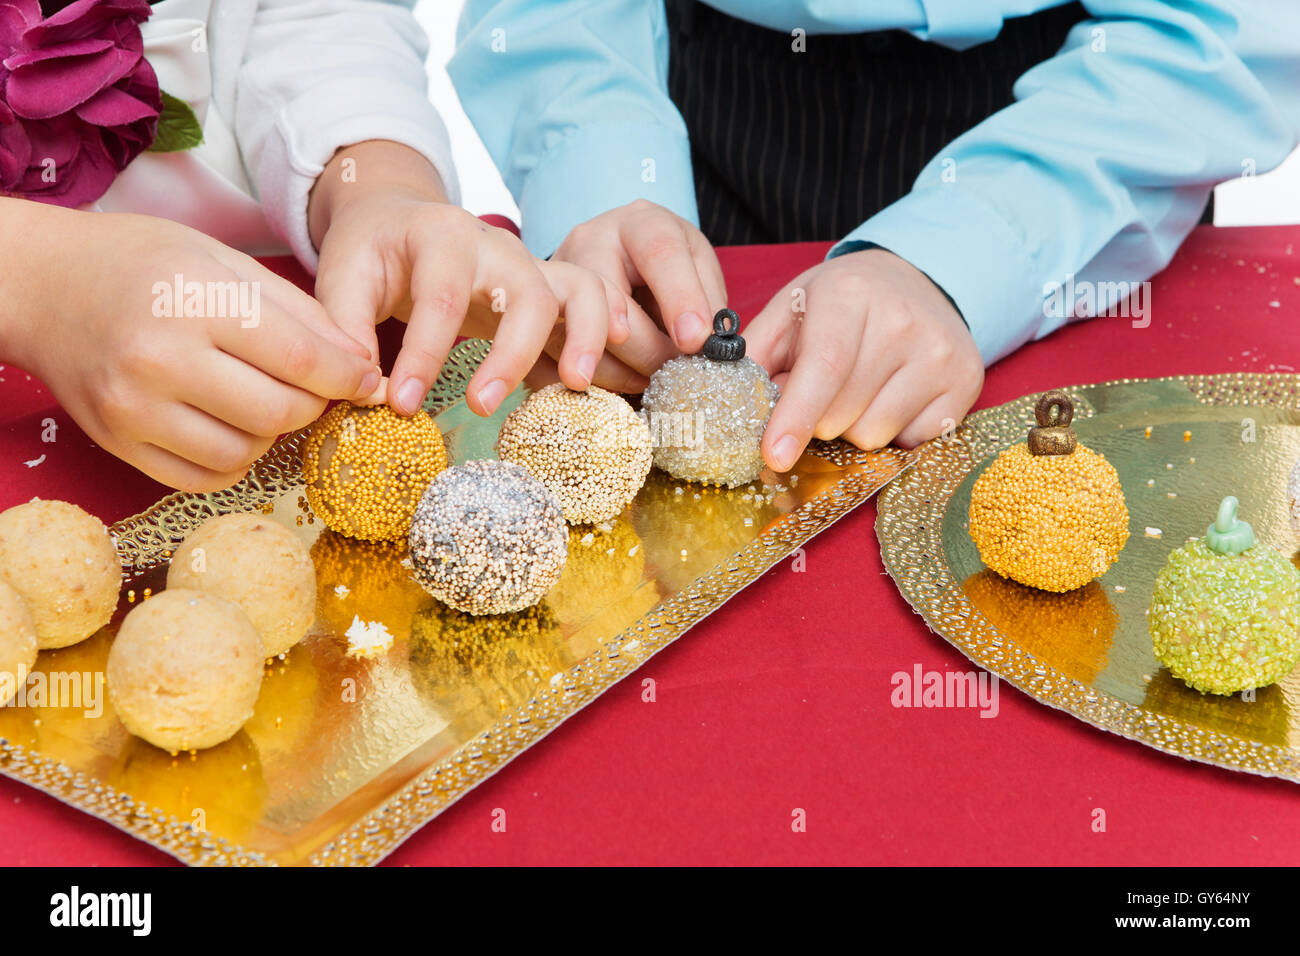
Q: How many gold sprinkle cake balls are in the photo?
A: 2